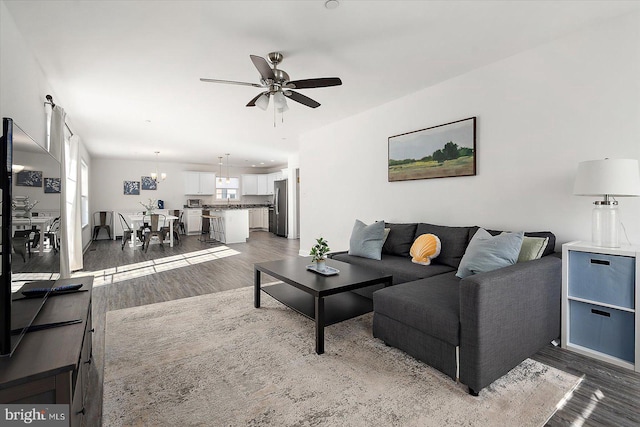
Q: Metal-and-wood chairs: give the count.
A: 6